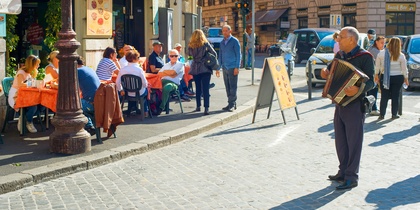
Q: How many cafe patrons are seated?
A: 9